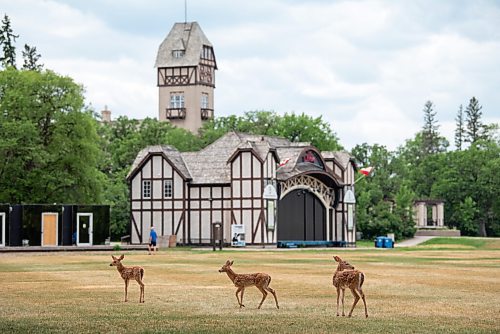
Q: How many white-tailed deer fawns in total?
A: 3